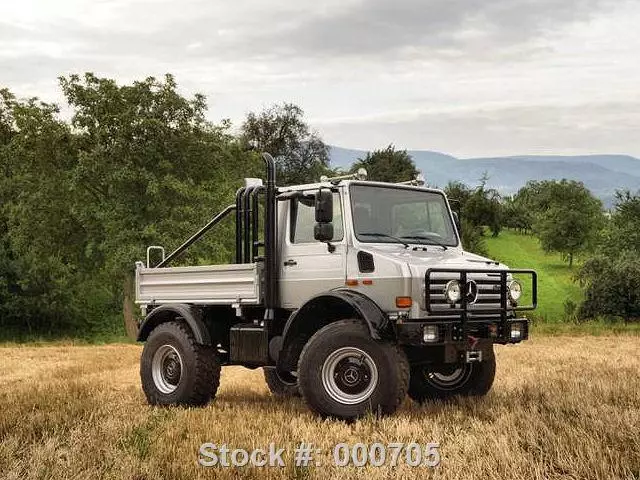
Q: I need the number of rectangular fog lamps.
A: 2